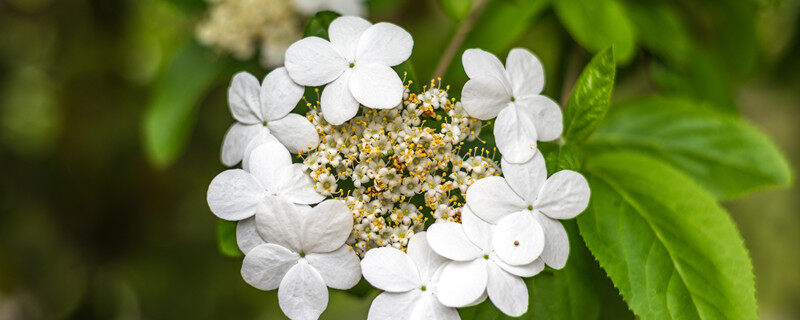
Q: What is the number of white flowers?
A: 8